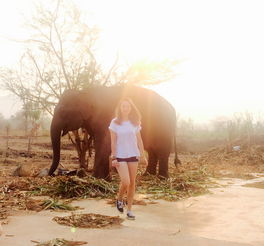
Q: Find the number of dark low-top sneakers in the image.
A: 2